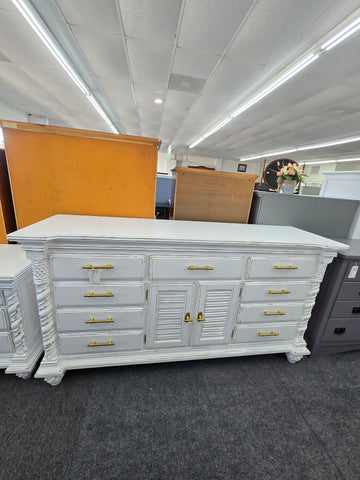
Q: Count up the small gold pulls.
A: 2